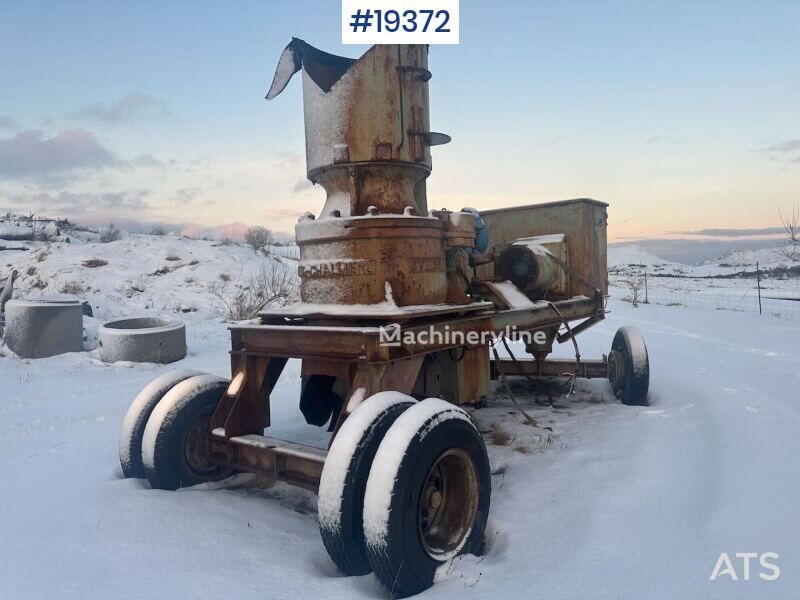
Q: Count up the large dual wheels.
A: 2